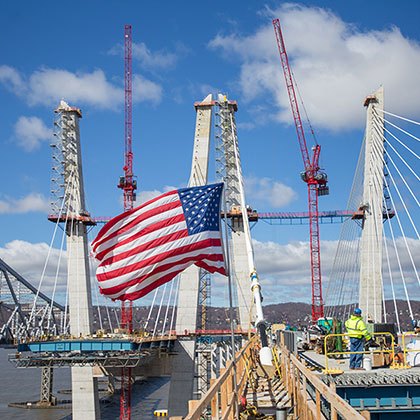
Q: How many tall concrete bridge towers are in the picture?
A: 4